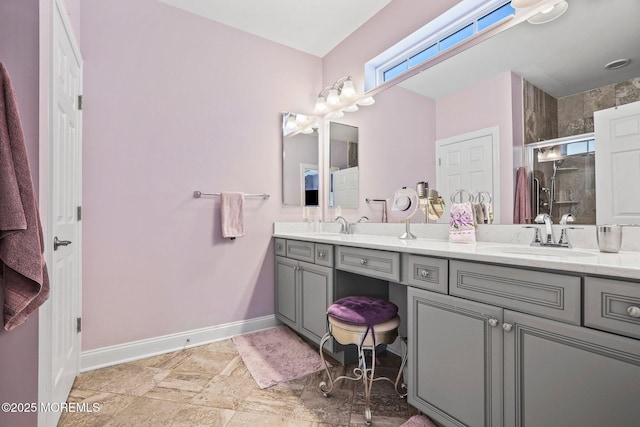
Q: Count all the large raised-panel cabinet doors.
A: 4